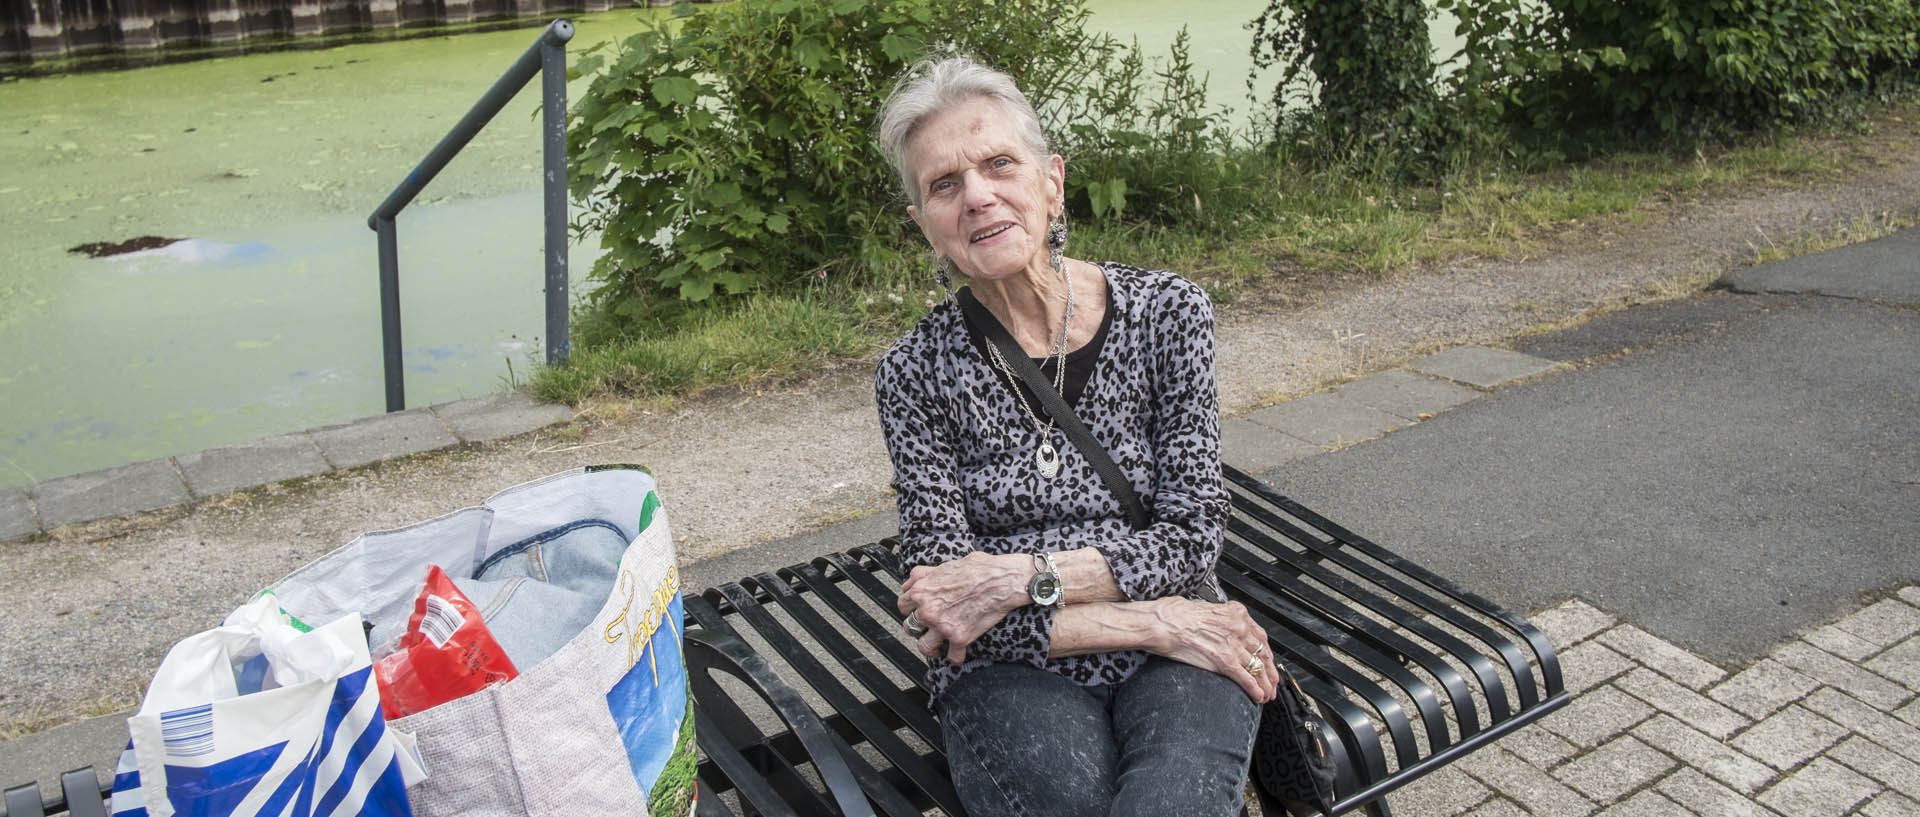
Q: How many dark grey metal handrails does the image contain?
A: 1